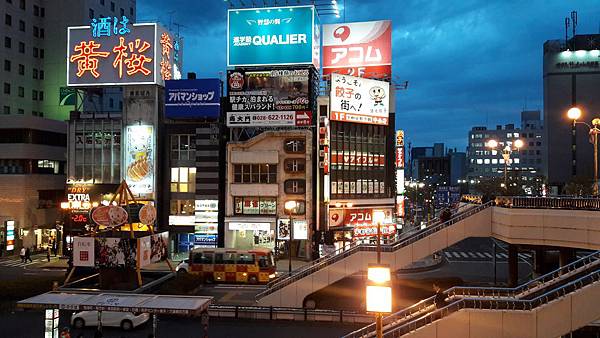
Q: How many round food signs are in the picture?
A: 2